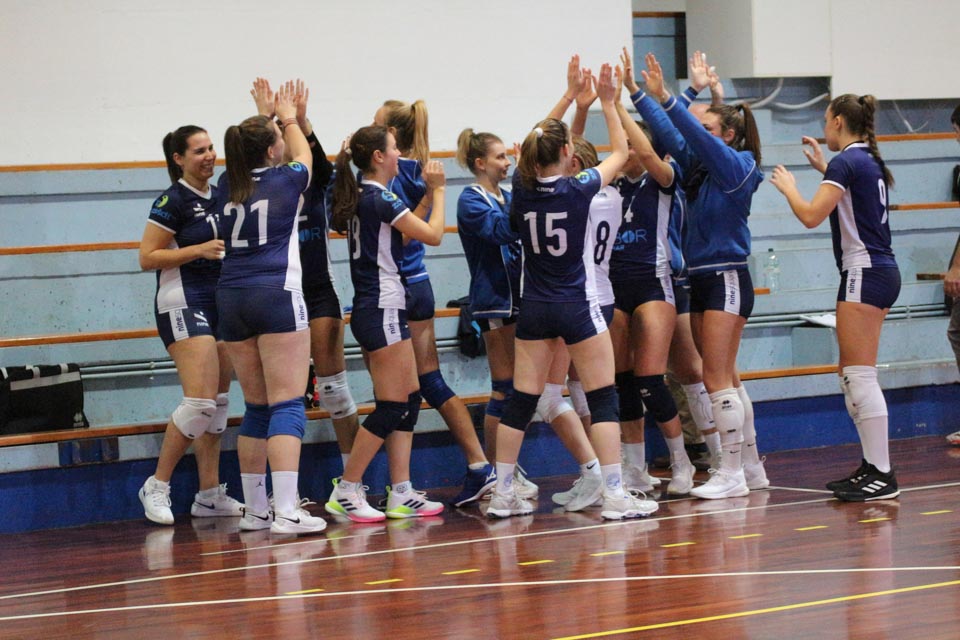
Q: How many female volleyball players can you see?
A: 12